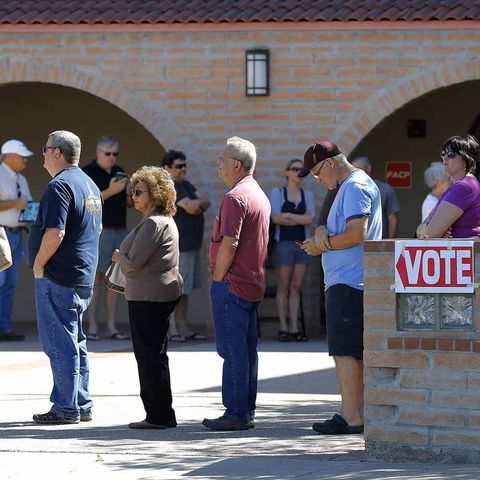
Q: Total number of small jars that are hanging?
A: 0